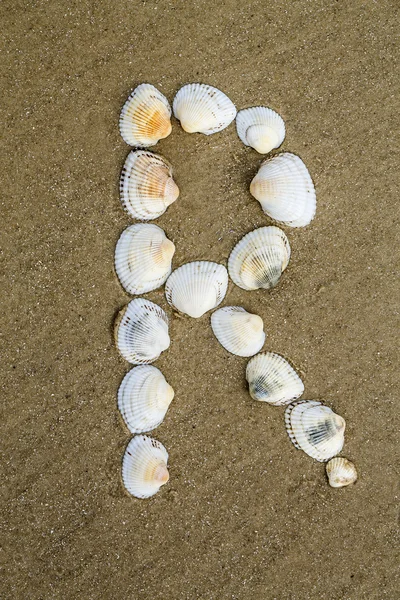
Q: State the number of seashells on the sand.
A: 15